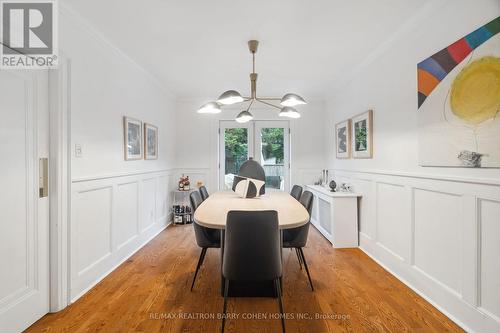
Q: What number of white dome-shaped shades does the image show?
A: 5